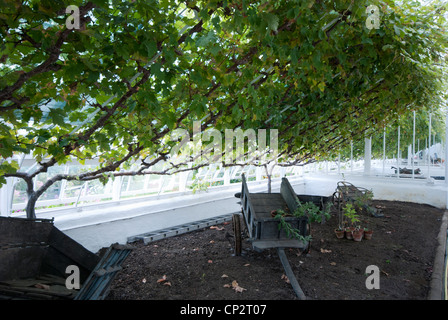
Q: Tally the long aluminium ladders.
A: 1